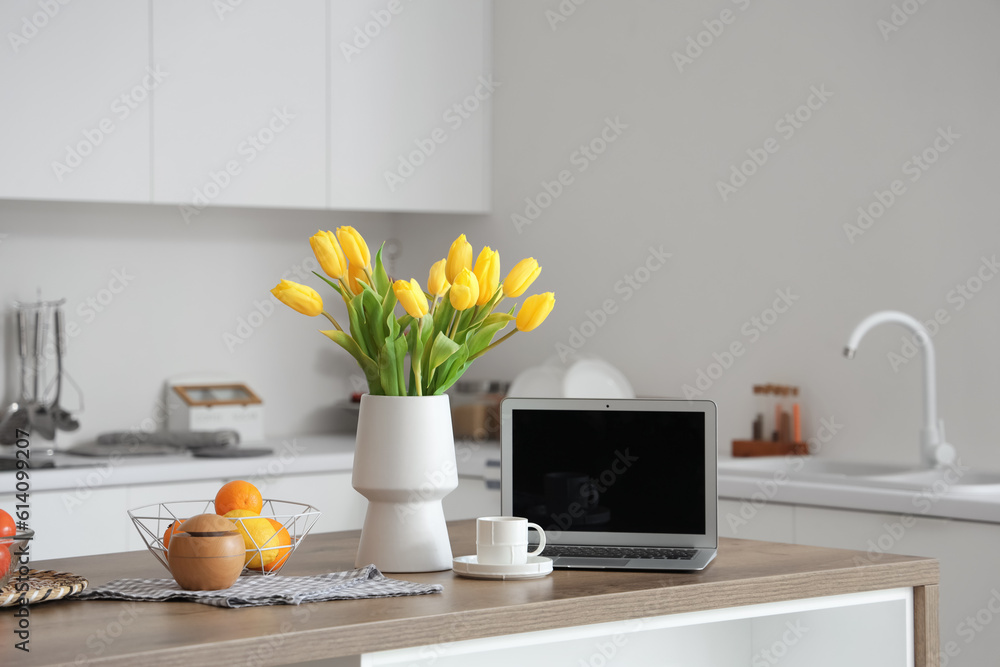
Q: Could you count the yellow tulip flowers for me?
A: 11